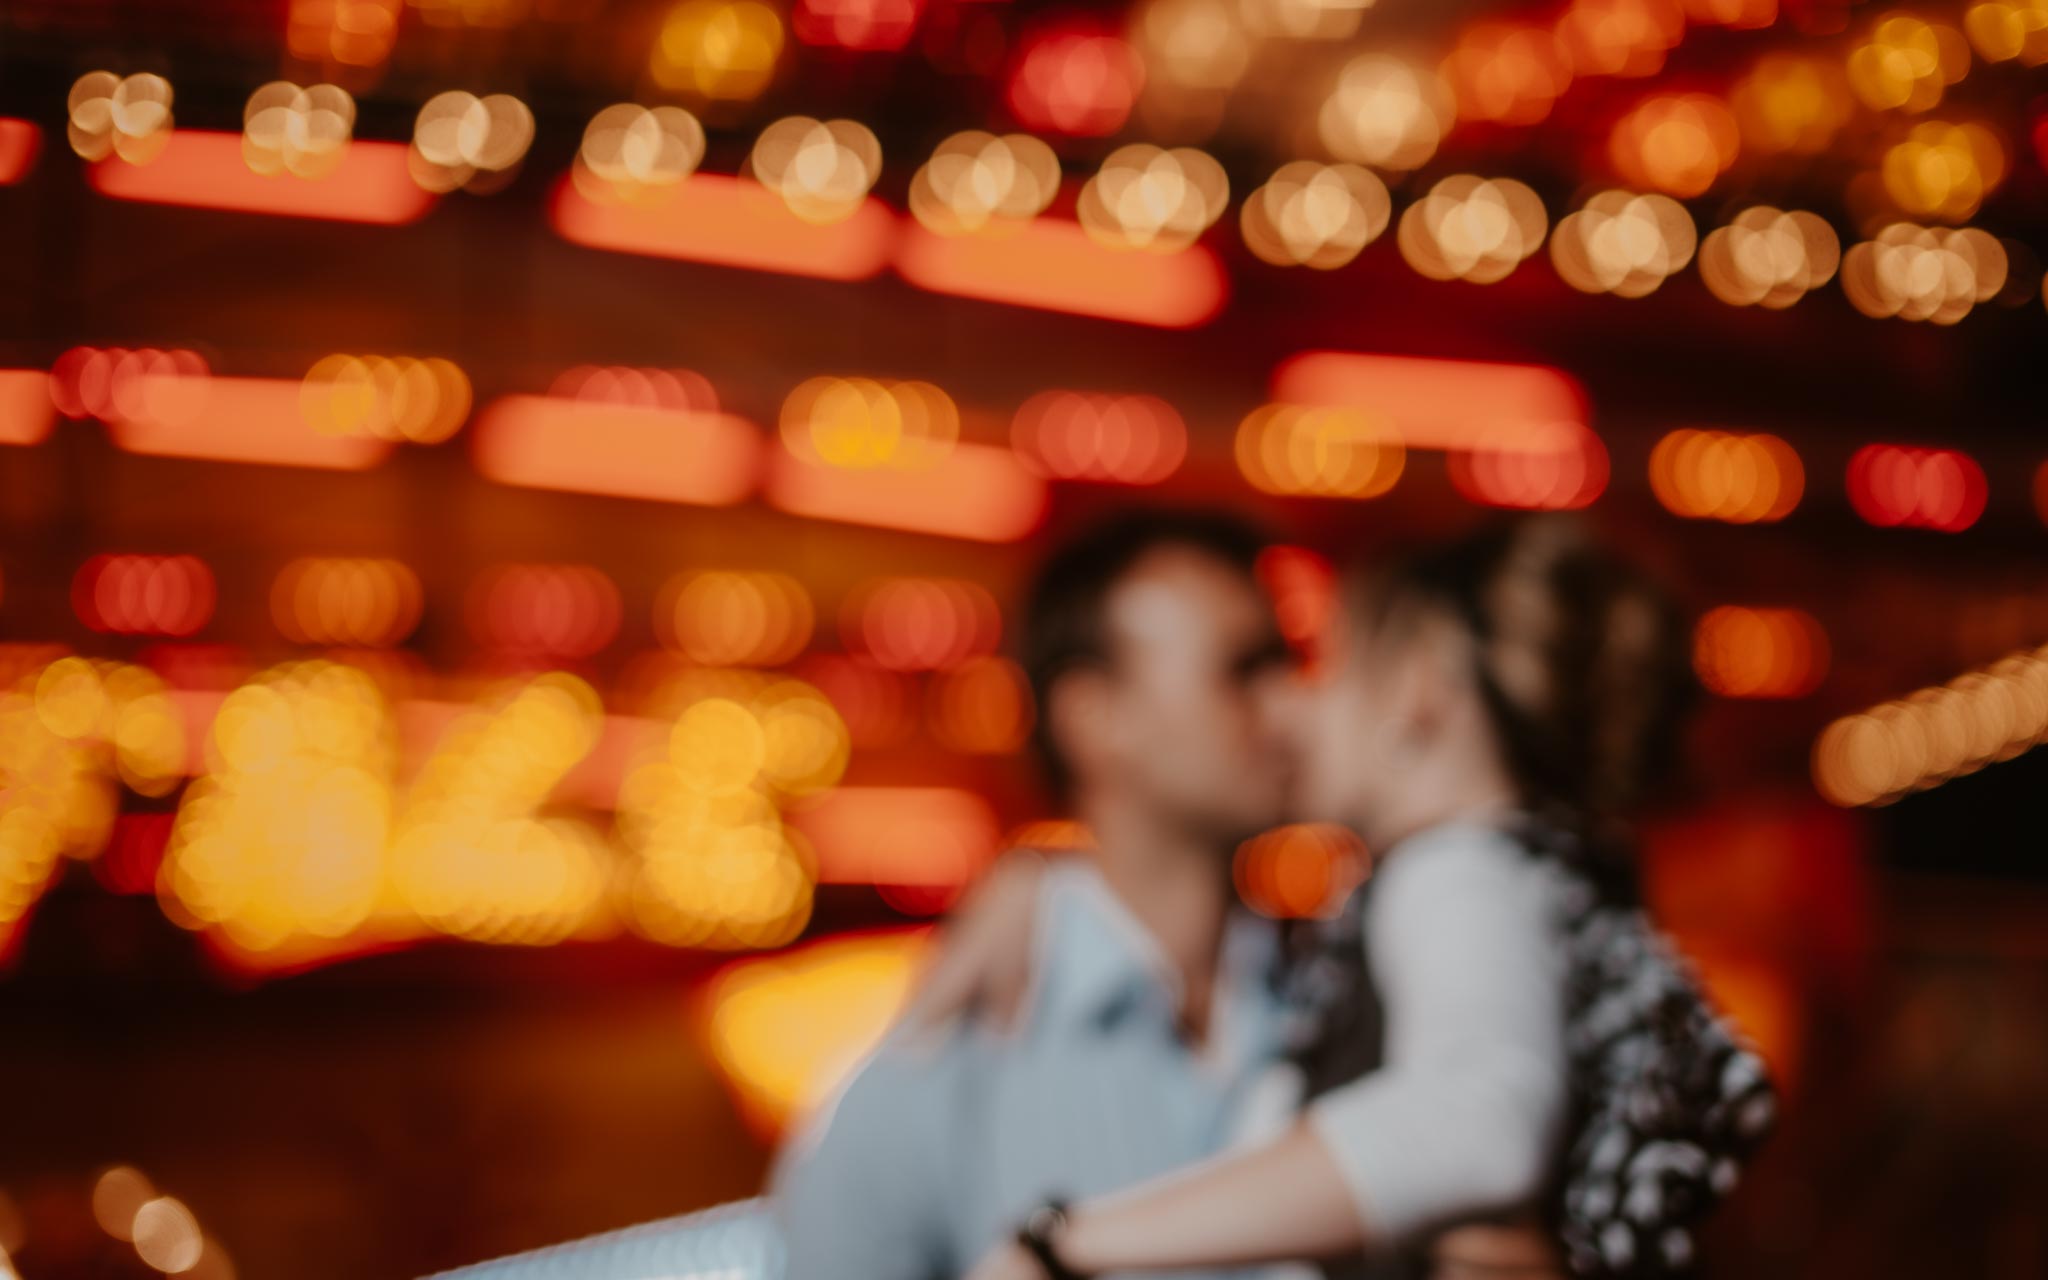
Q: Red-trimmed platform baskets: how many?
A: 0